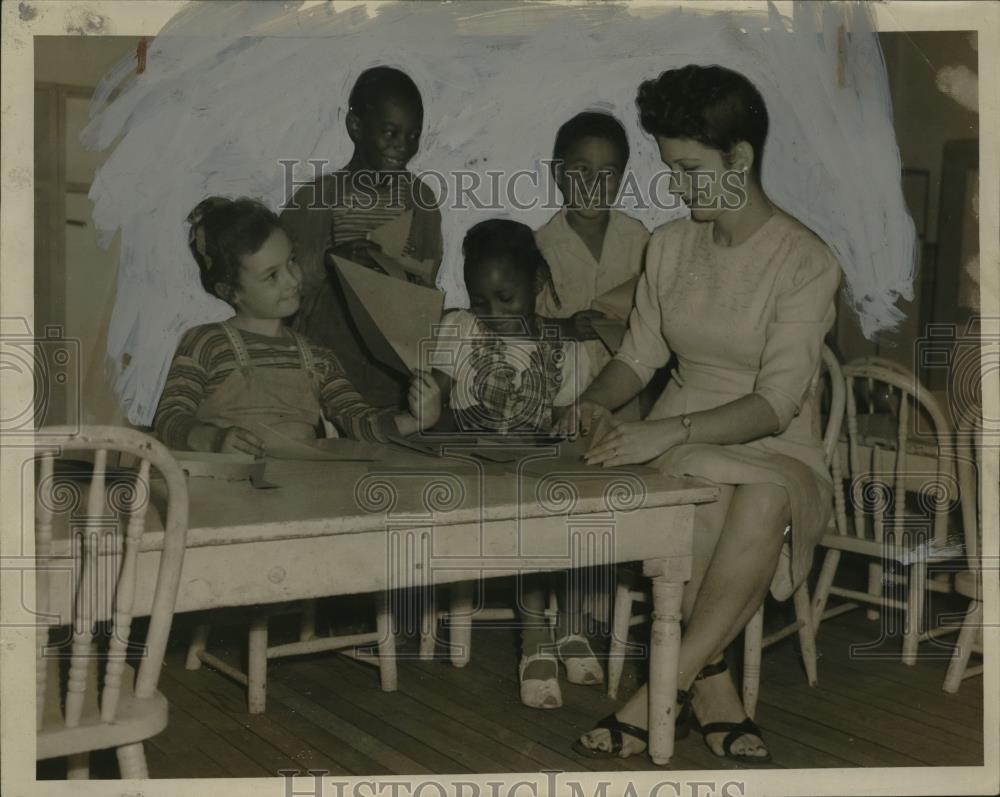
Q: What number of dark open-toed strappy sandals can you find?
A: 2